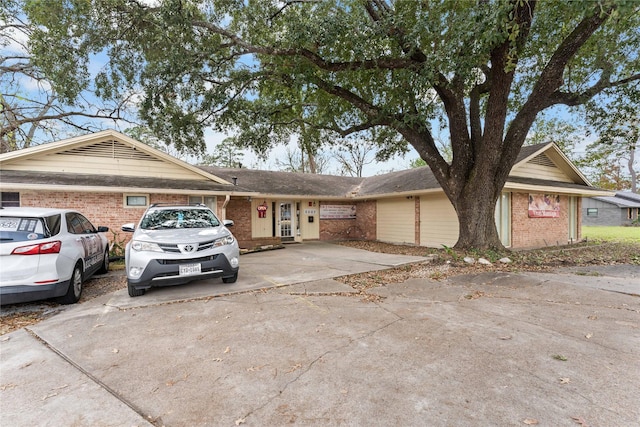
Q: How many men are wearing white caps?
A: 0